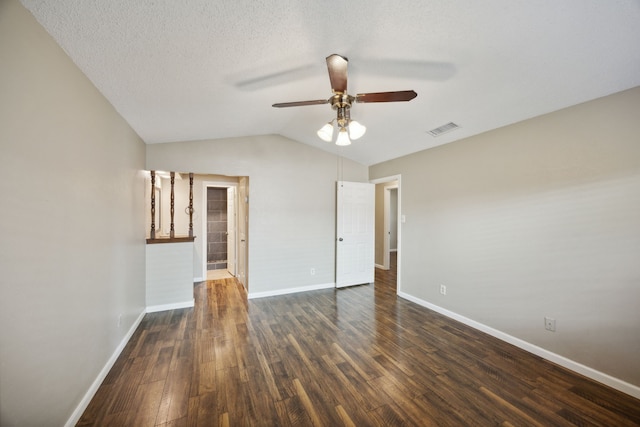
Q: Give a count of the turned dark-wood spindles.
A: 3